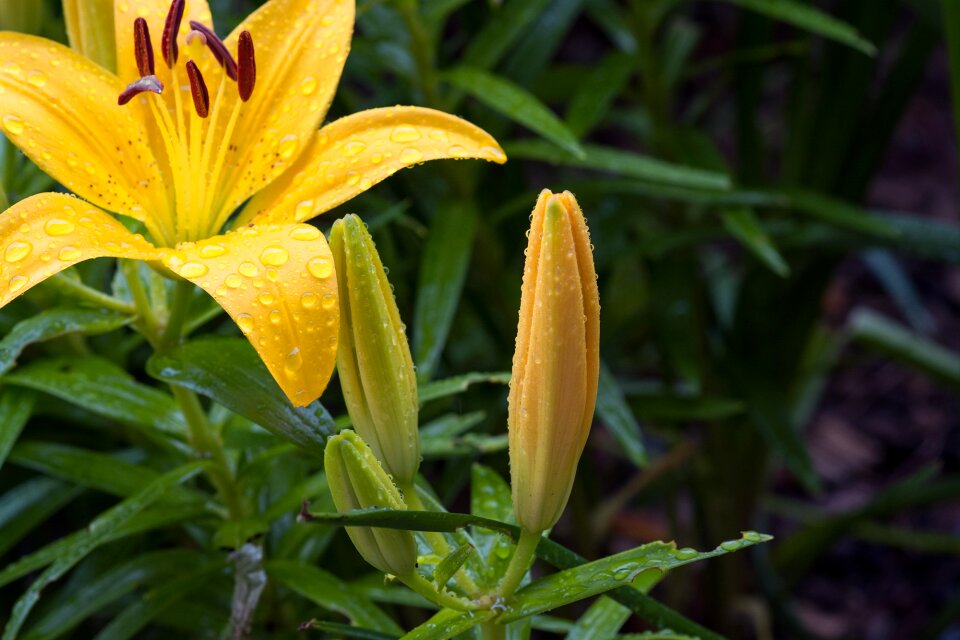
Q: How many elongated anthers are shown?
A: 6